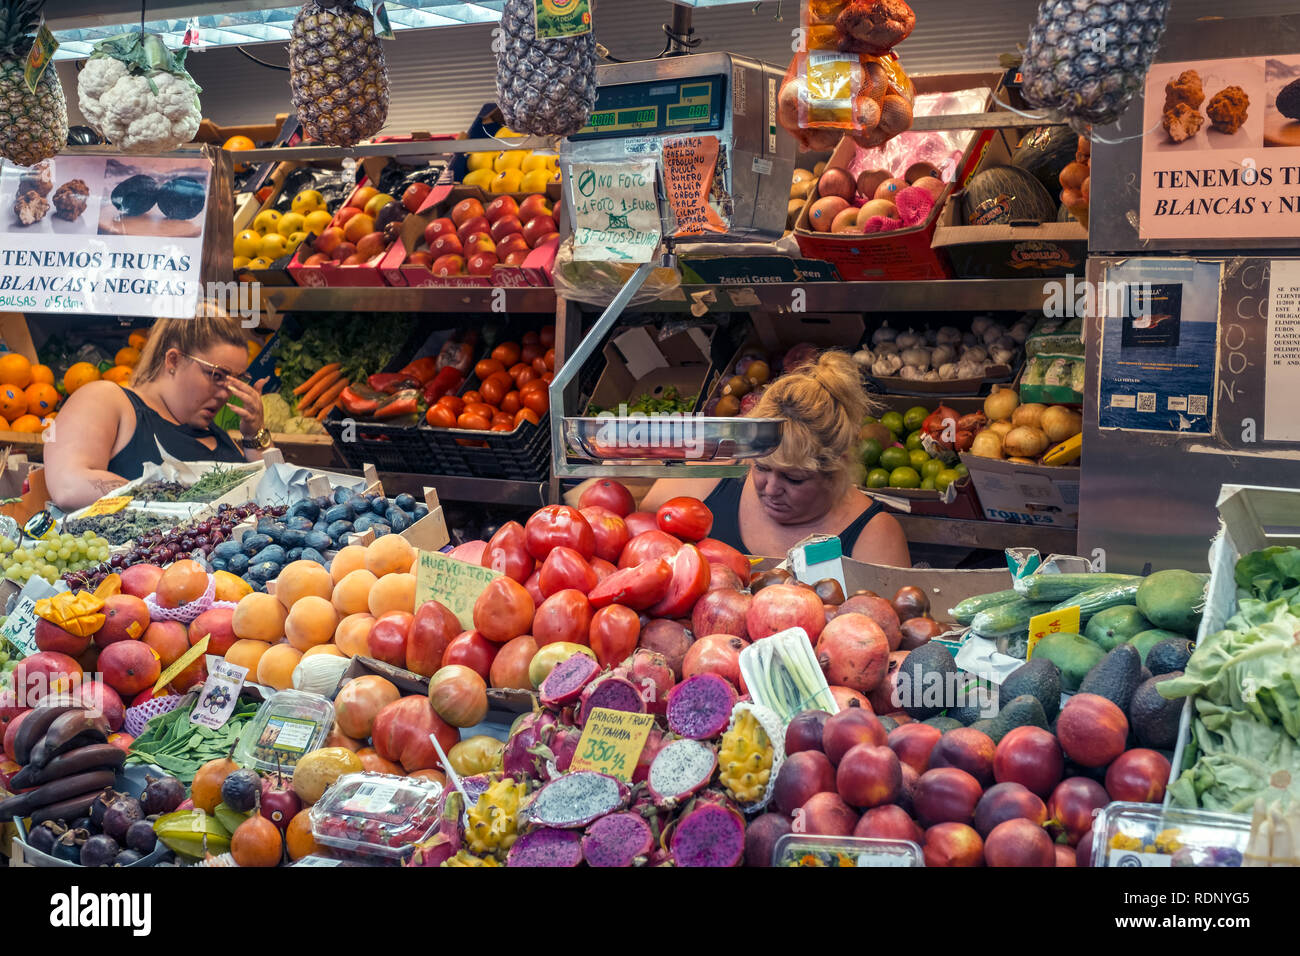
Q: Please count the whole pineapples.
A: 4